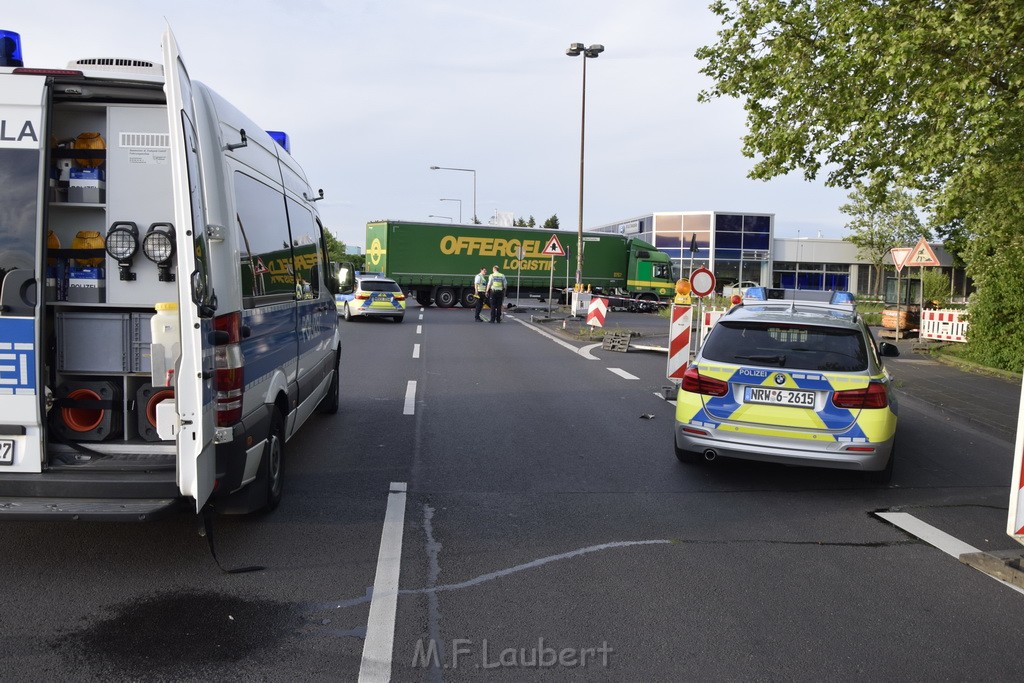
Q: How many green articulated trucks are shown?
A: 1